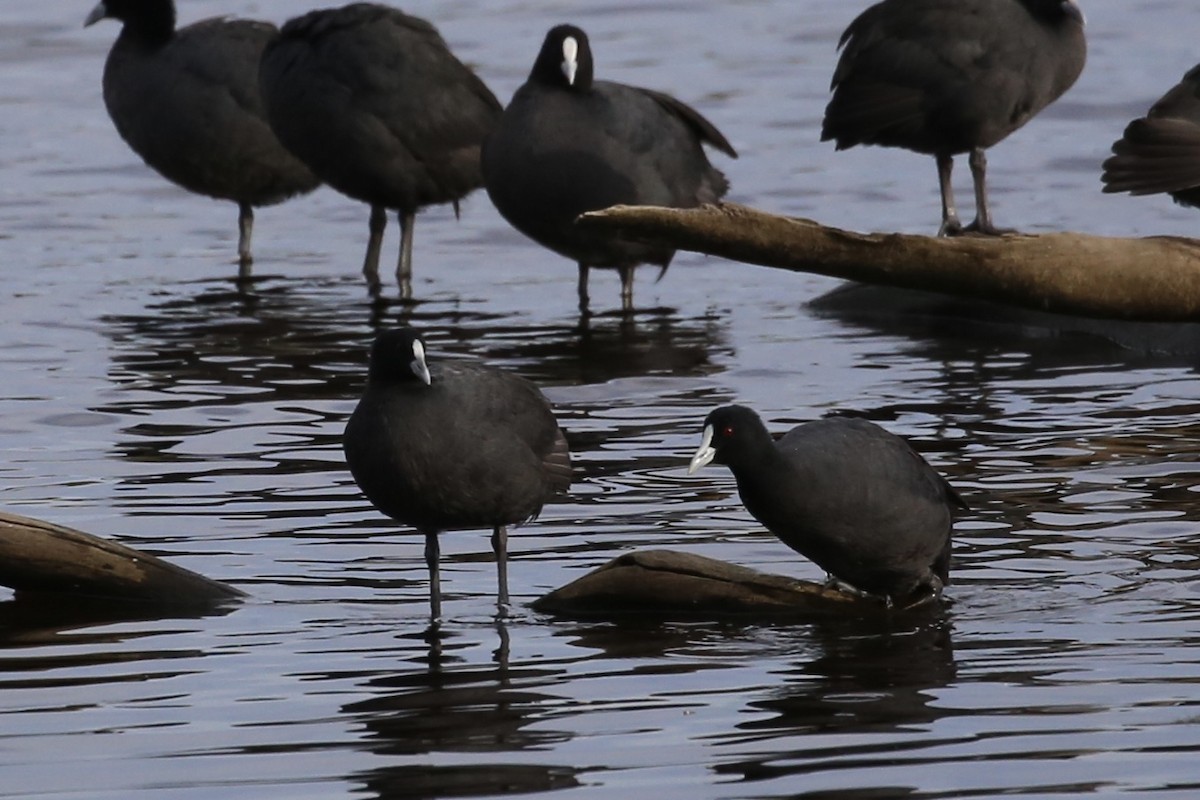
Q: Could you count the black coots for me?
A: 7